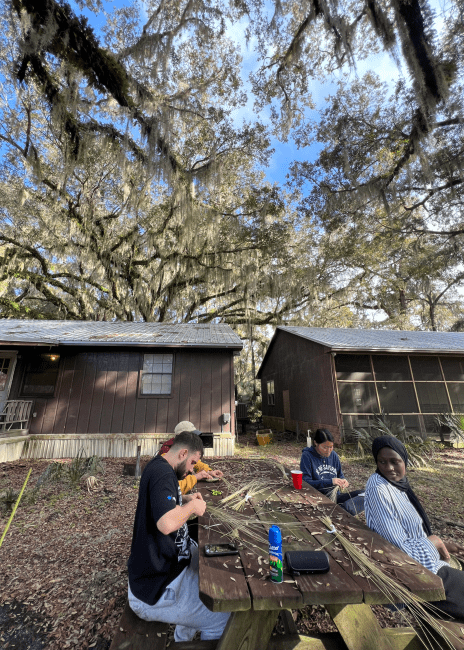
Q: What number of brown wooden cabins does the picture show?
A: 2